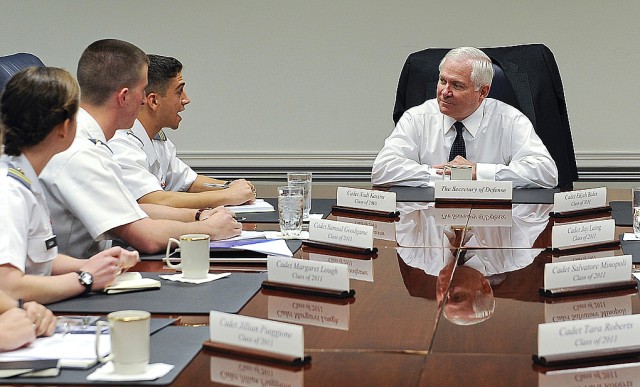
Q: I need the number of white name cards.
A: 9